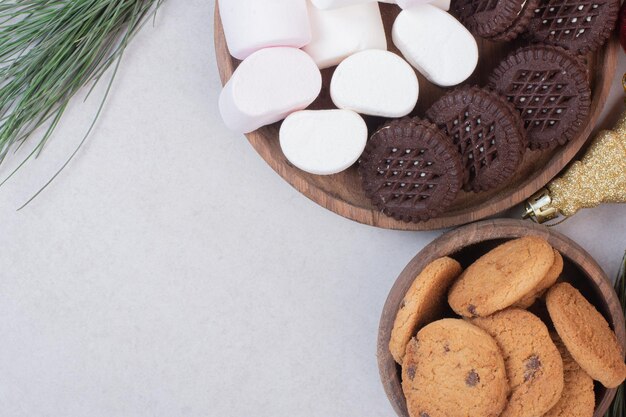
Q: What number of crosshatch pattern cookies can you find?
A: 5